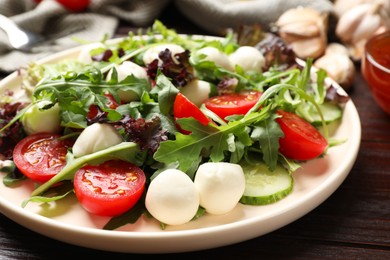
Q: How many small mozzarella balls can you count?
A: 10